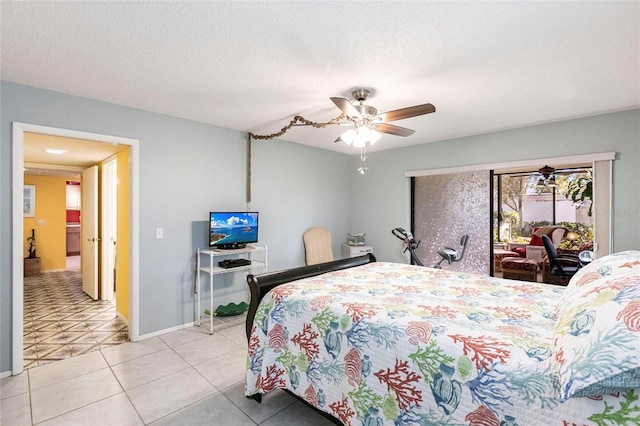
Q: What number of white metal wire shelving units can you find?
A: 1